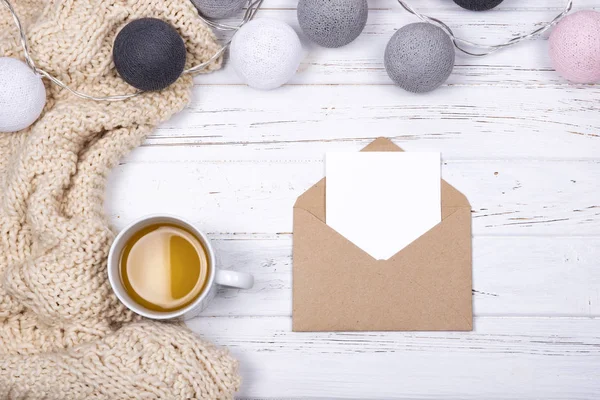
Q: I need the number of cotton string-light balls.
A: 8